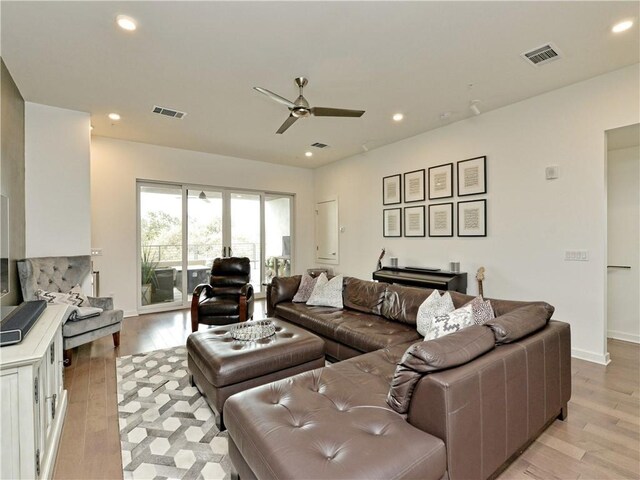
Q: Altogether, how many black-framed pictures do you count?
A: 8